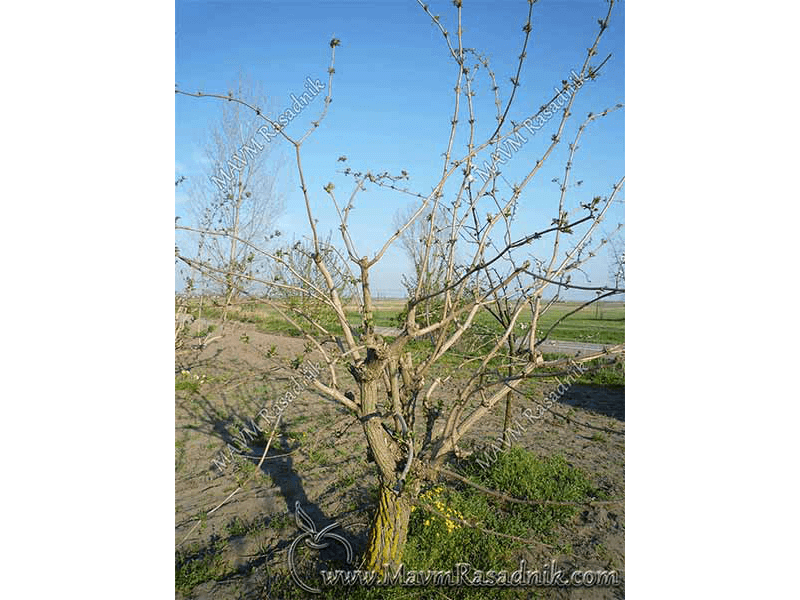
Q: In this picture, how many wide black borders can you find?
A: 2